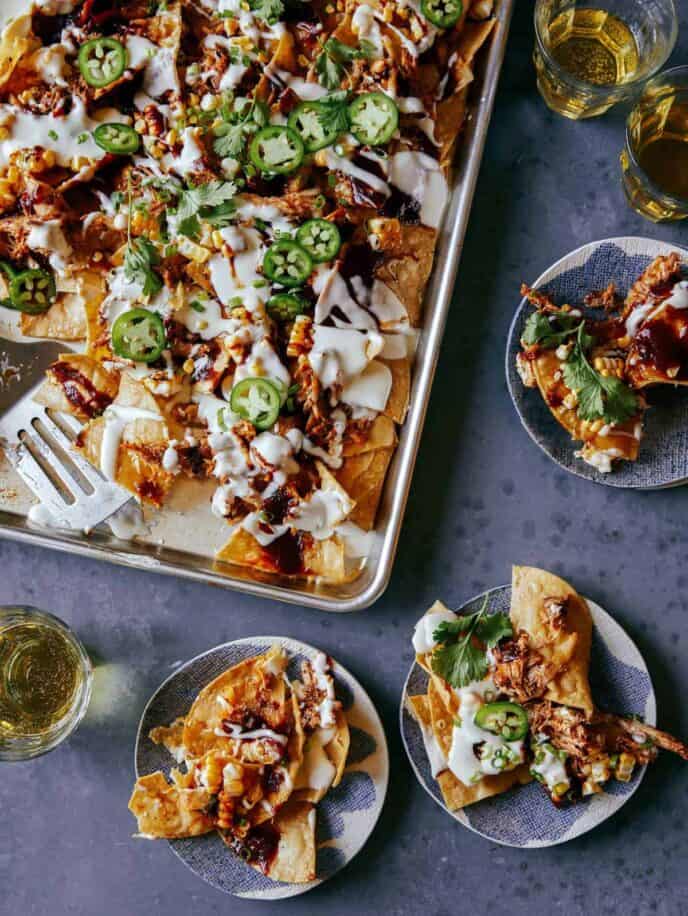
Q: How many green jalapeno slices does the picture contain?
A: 14